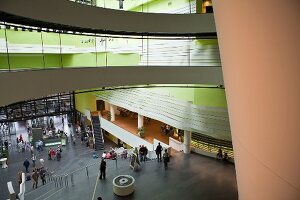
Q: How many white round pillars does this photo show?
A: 3